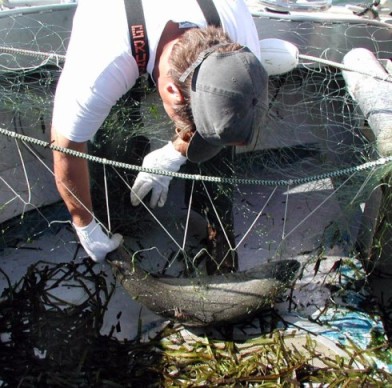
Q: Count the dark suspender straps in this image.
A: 2